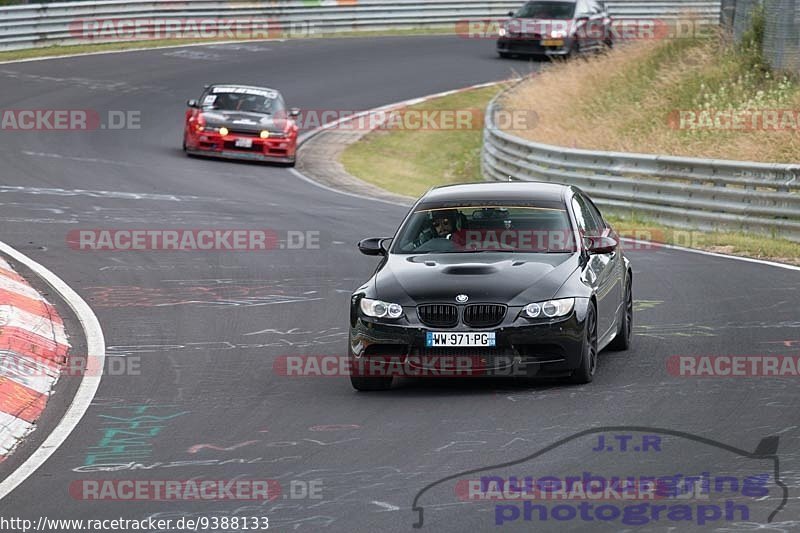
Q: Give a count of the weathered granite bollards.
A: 0